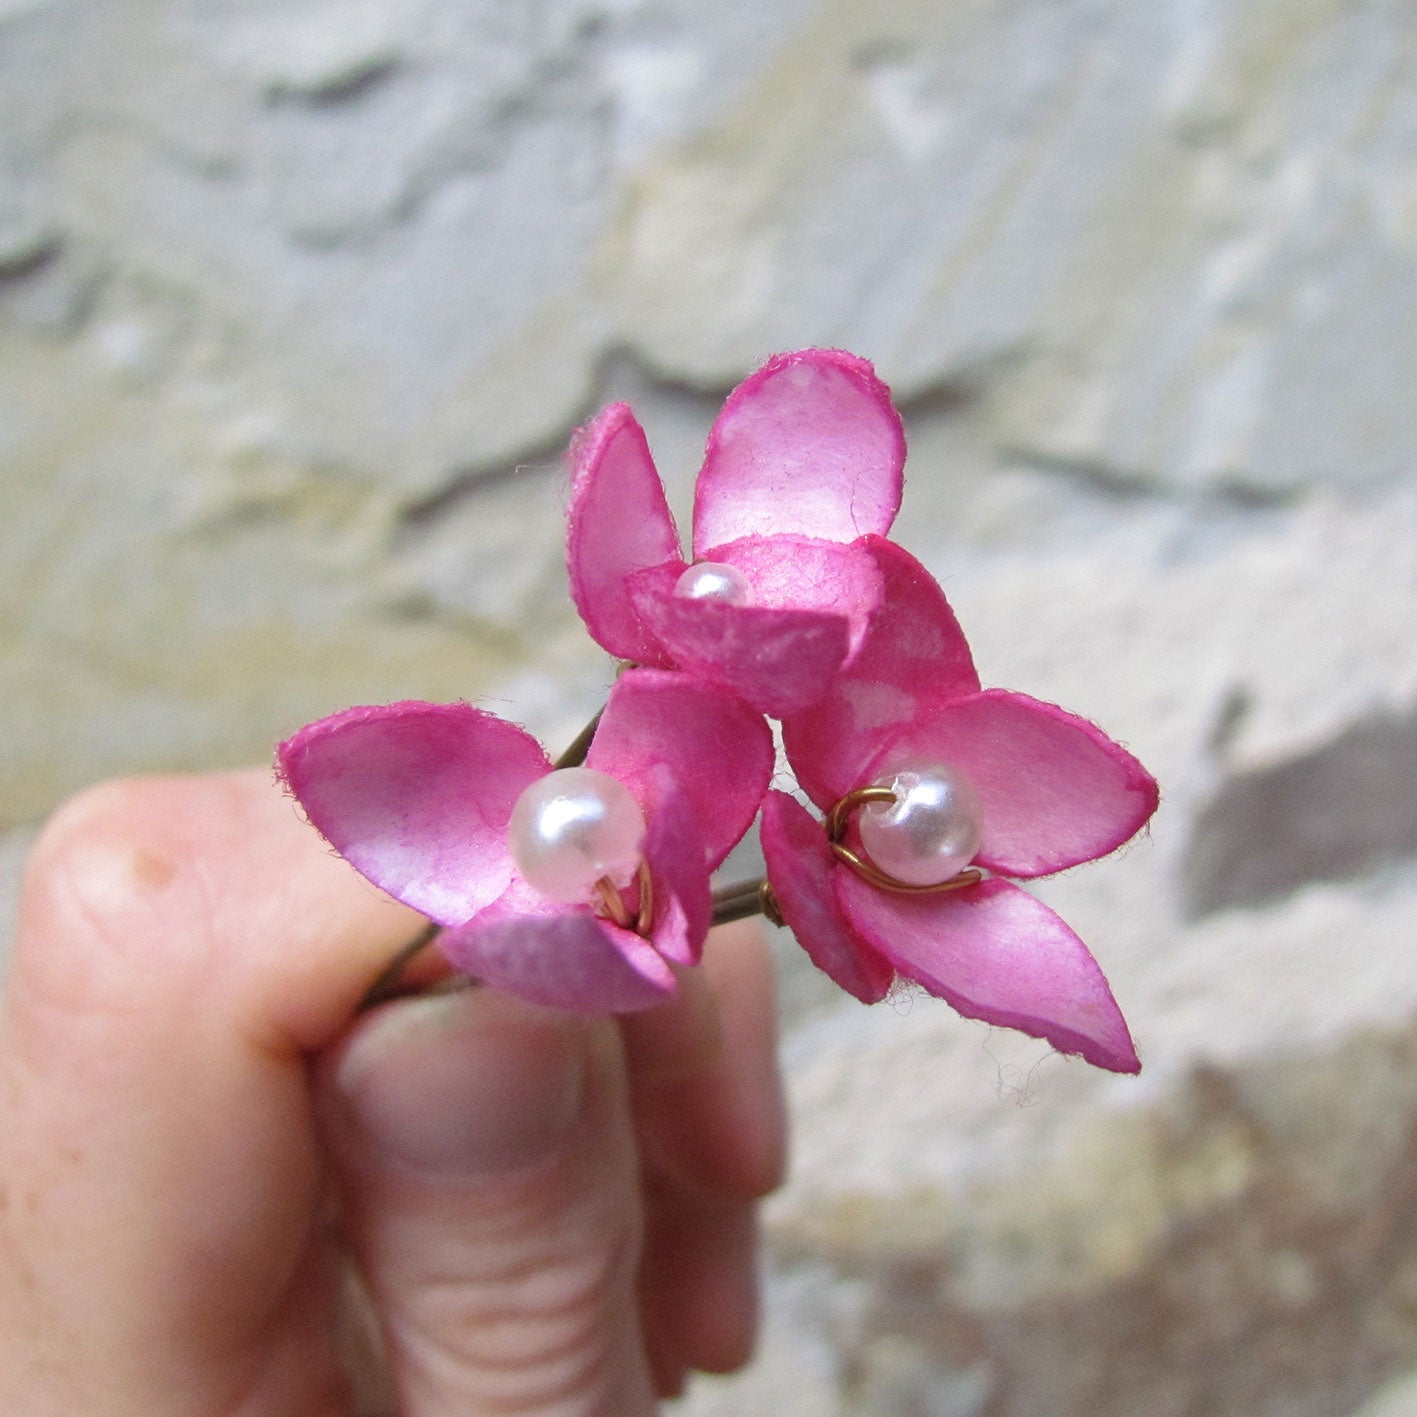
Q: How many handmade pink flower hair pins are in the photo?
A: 3